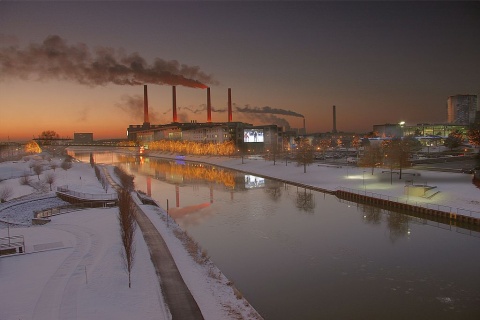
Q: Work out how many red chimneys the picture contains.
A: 4